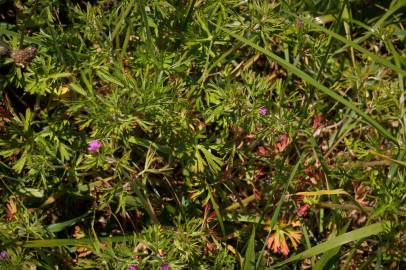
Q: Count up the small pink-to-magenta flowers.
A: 5